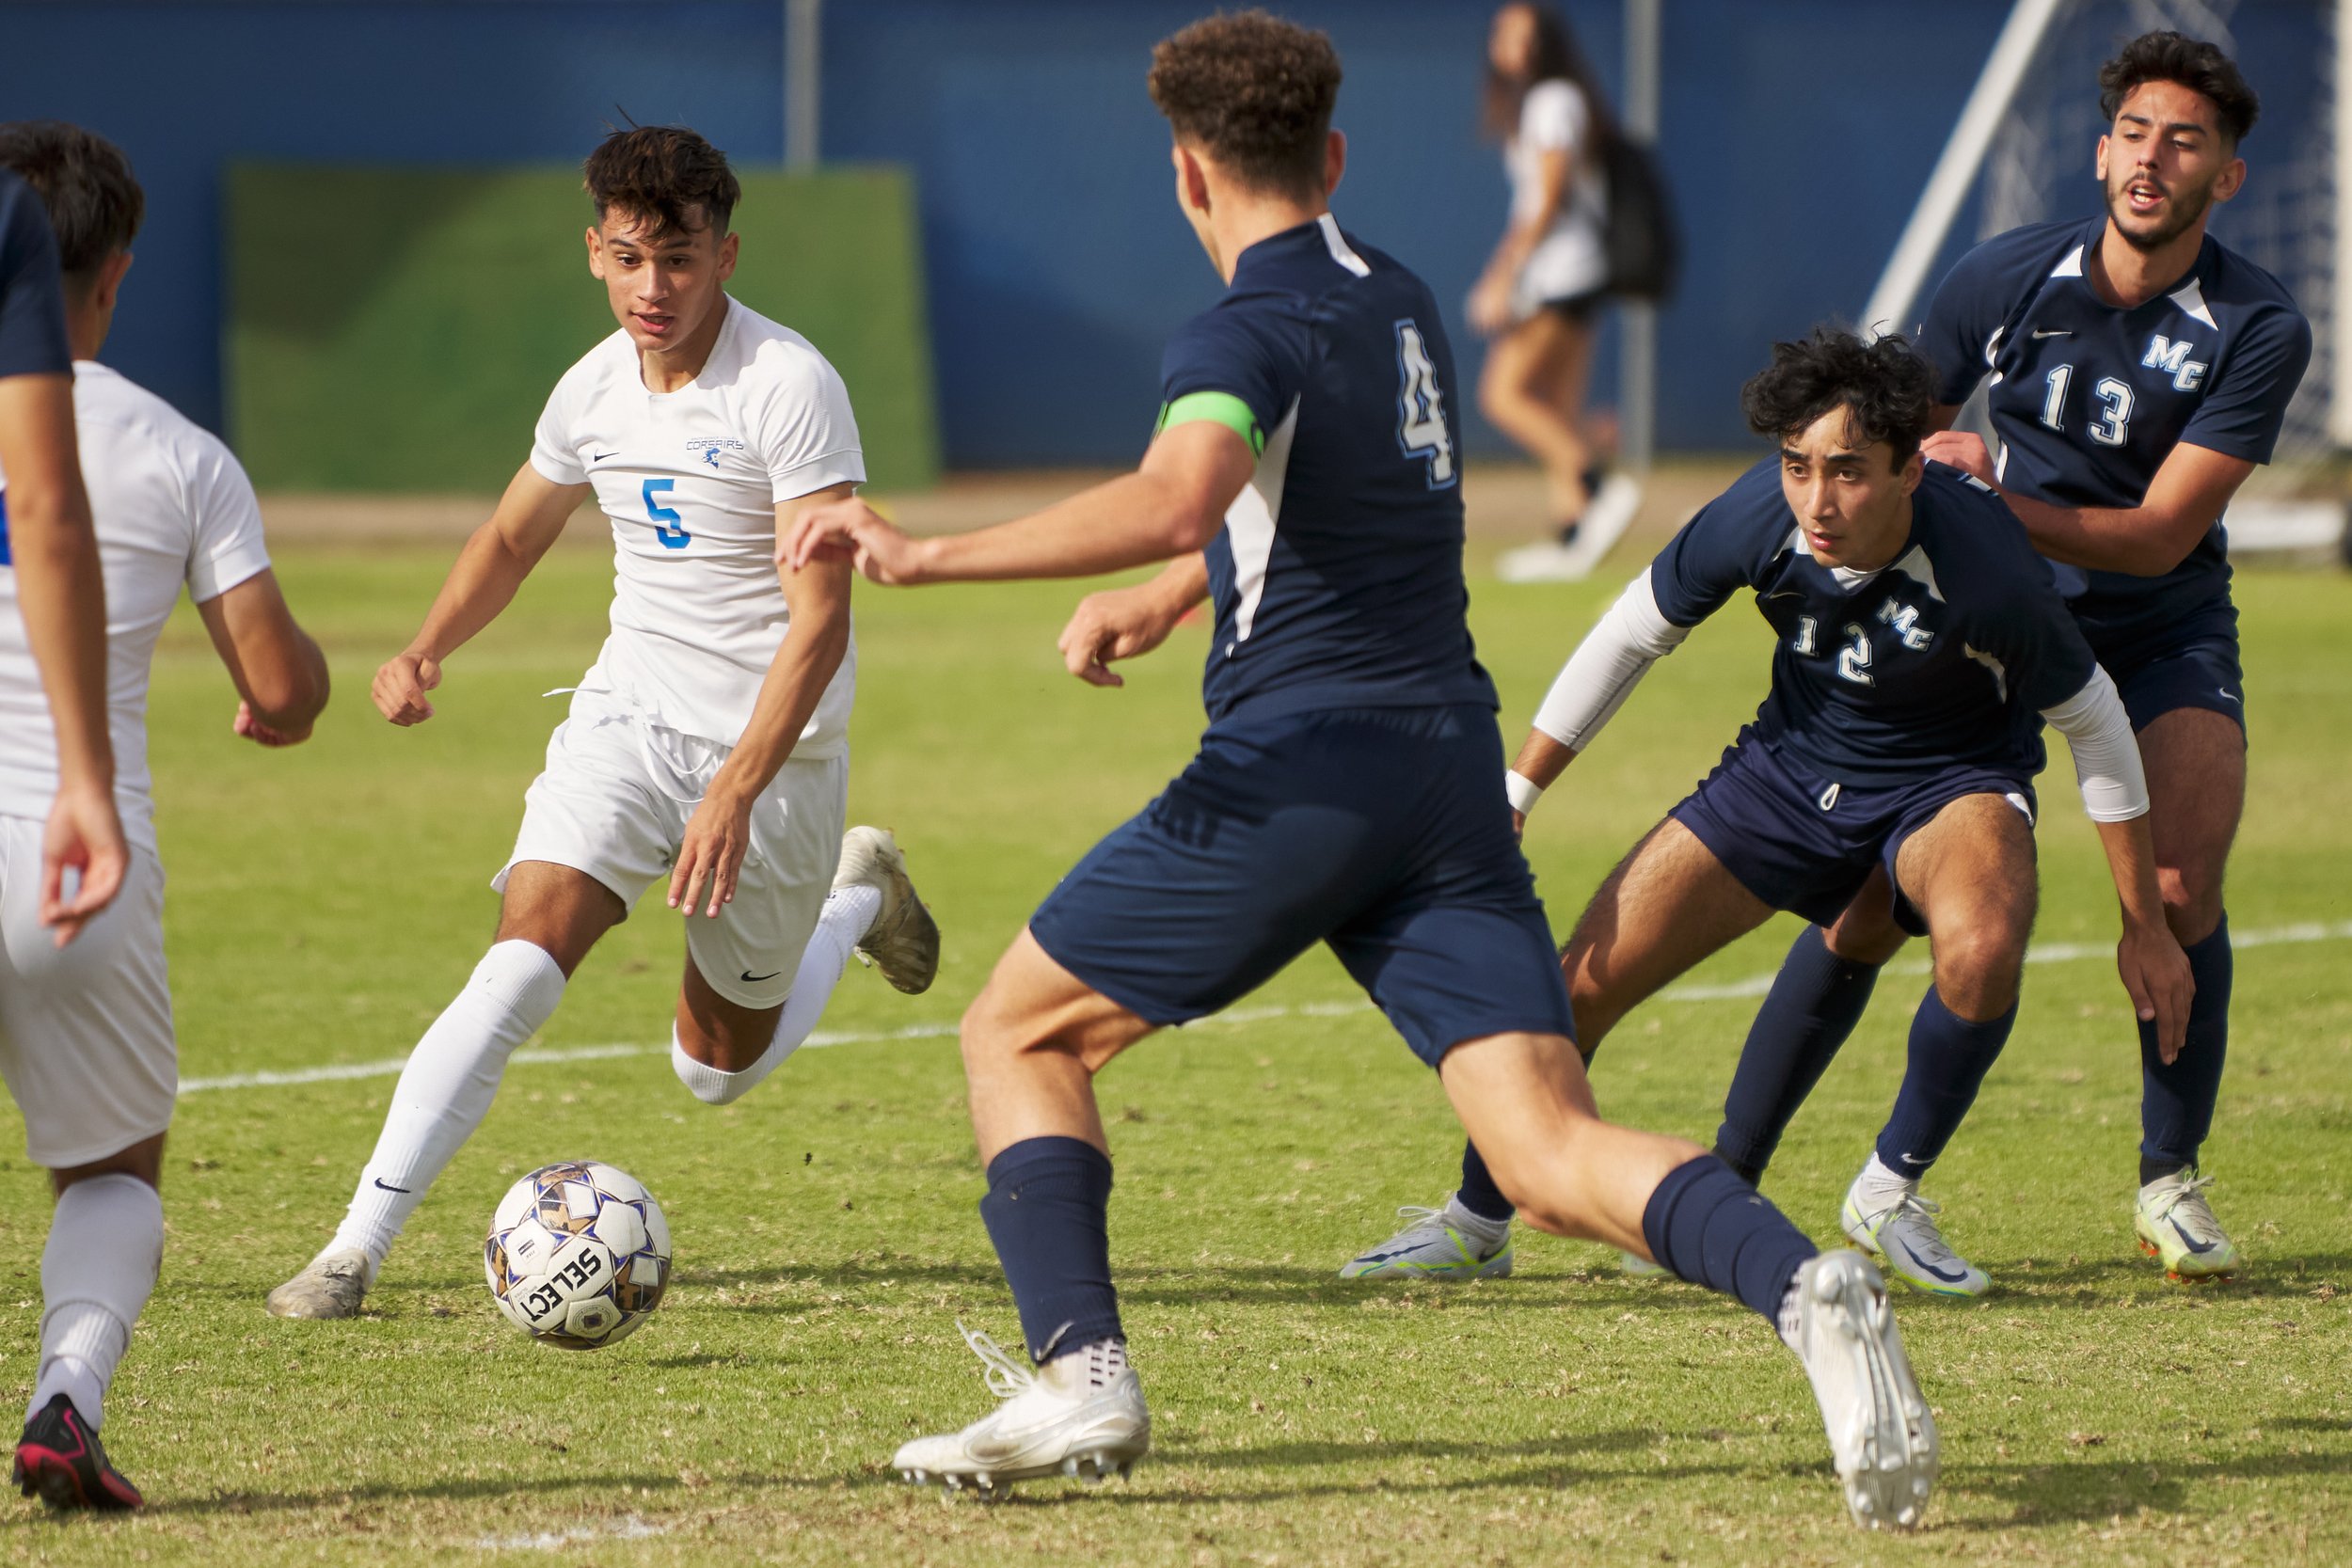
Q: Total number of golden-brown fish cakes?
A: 0